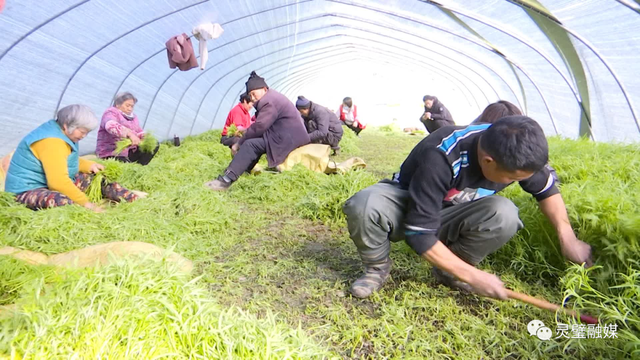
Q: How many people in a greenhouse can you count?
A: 9